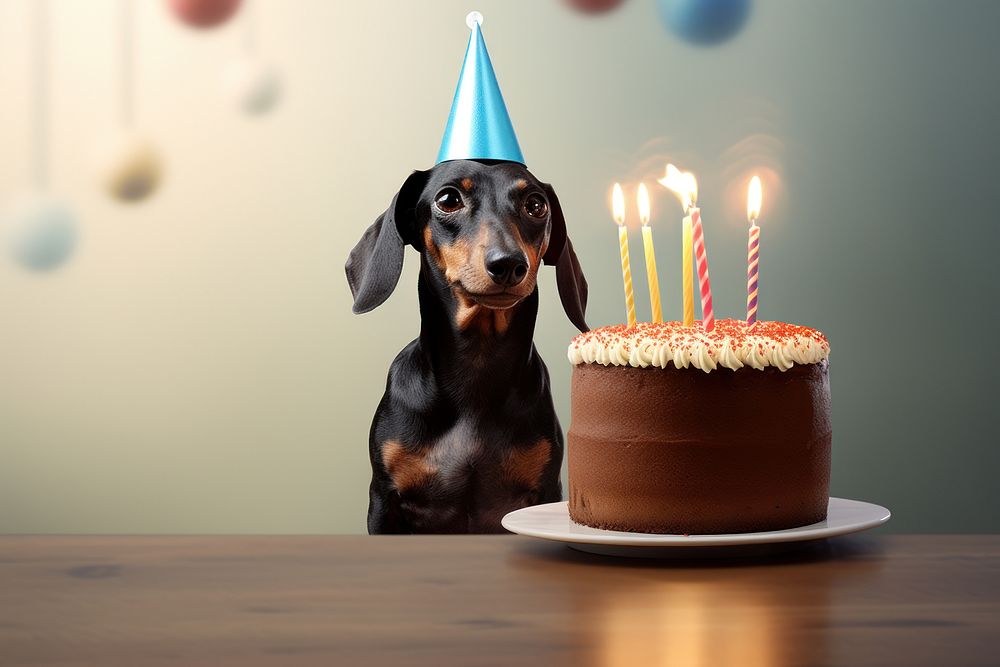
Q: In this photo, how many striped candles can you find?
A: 3